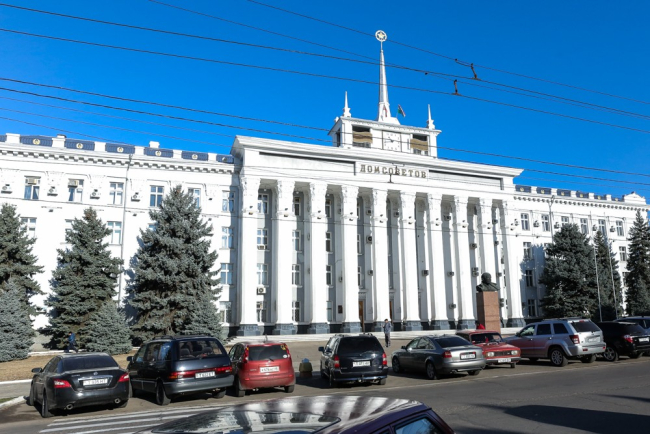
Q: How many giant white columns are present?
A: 10